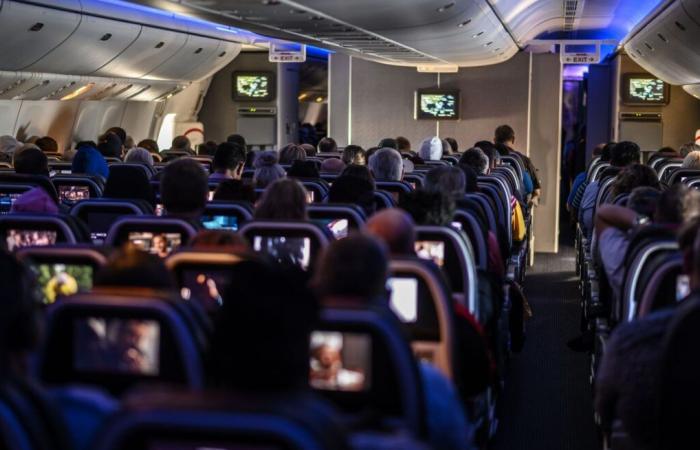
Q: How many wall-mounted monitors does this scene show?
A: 3